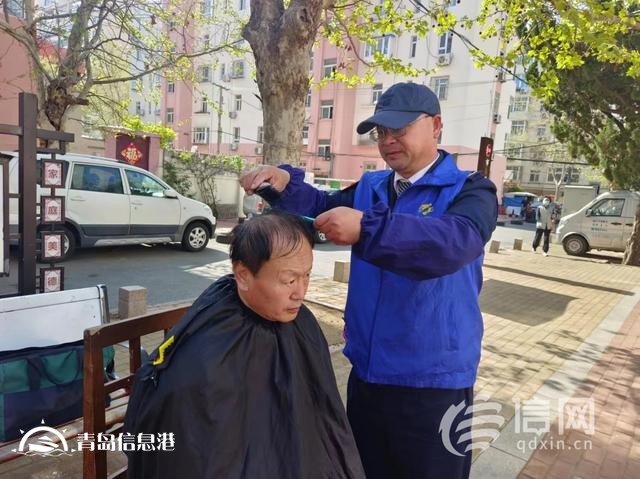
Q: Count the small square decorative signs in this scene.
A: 4